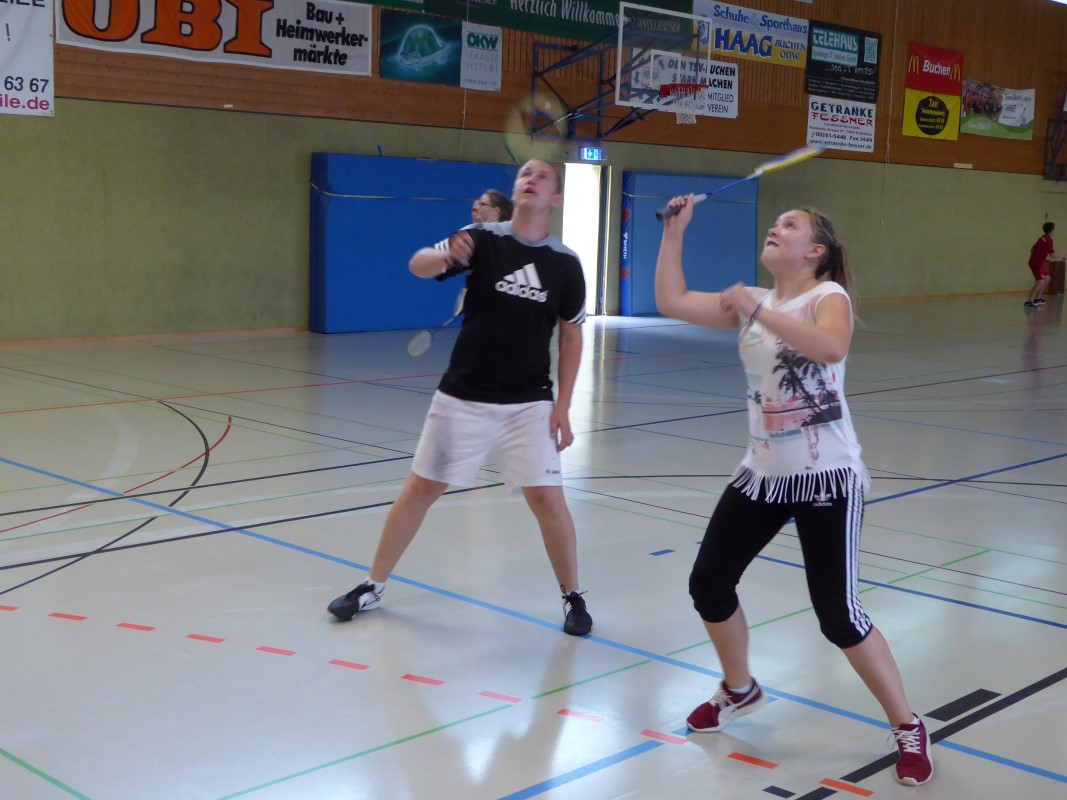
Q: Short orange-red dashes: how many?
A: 12